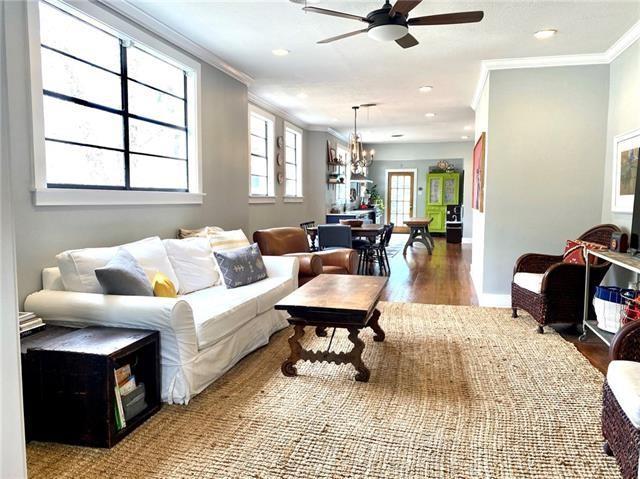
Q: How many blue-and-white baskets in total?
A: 1